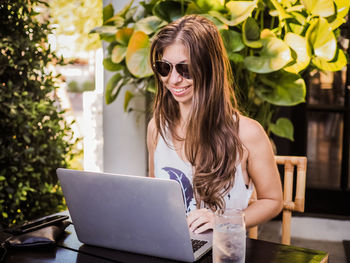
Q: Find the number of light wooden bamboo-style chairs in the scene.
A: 1